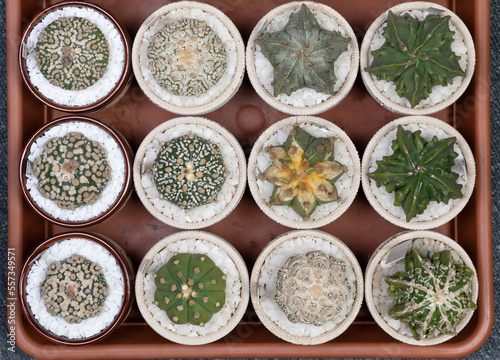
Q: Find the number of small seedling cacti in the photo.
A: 12